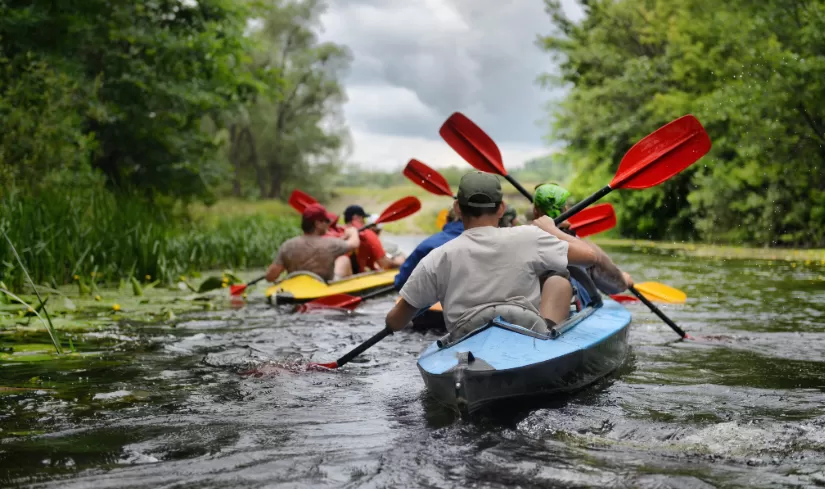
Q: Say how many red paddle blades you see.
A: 11